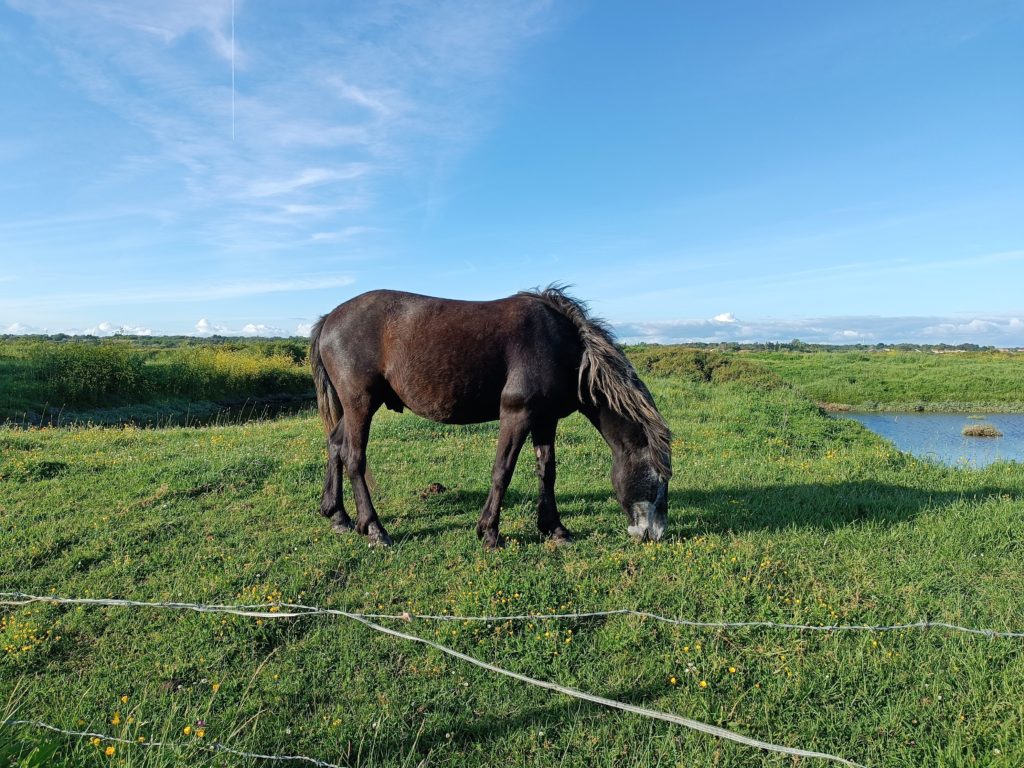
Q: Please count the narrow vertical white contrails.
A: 1